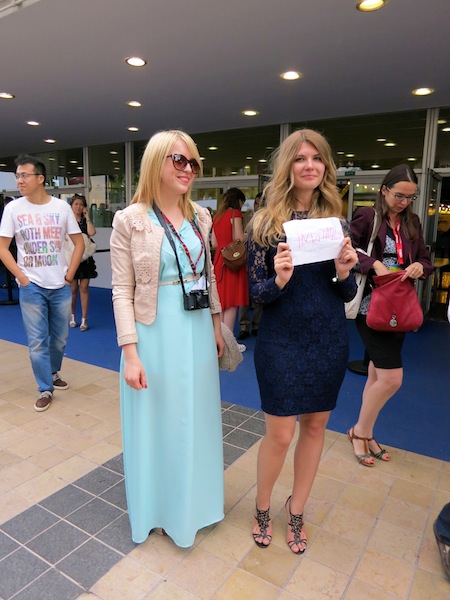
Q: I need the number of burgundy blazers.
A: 1